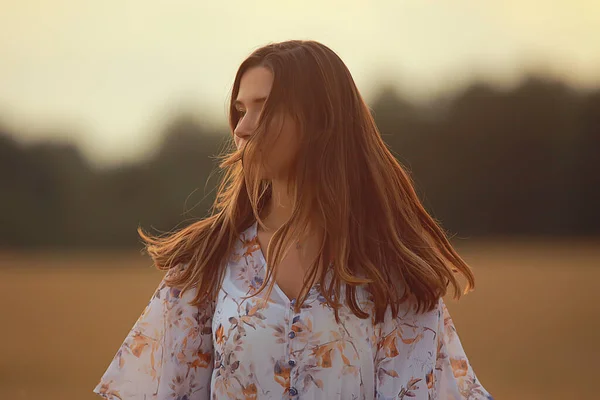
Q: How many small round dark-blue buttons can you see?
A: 4